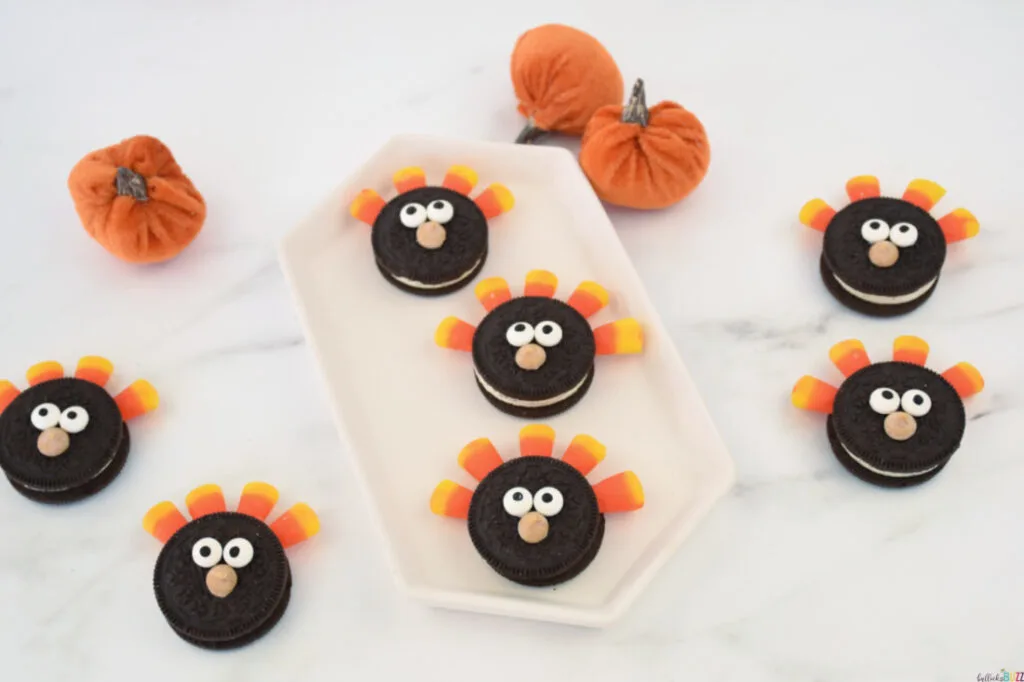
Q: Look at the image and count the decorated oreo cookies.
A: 7